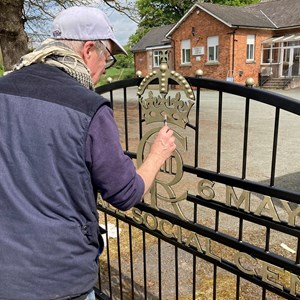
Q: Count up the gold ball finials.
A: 4